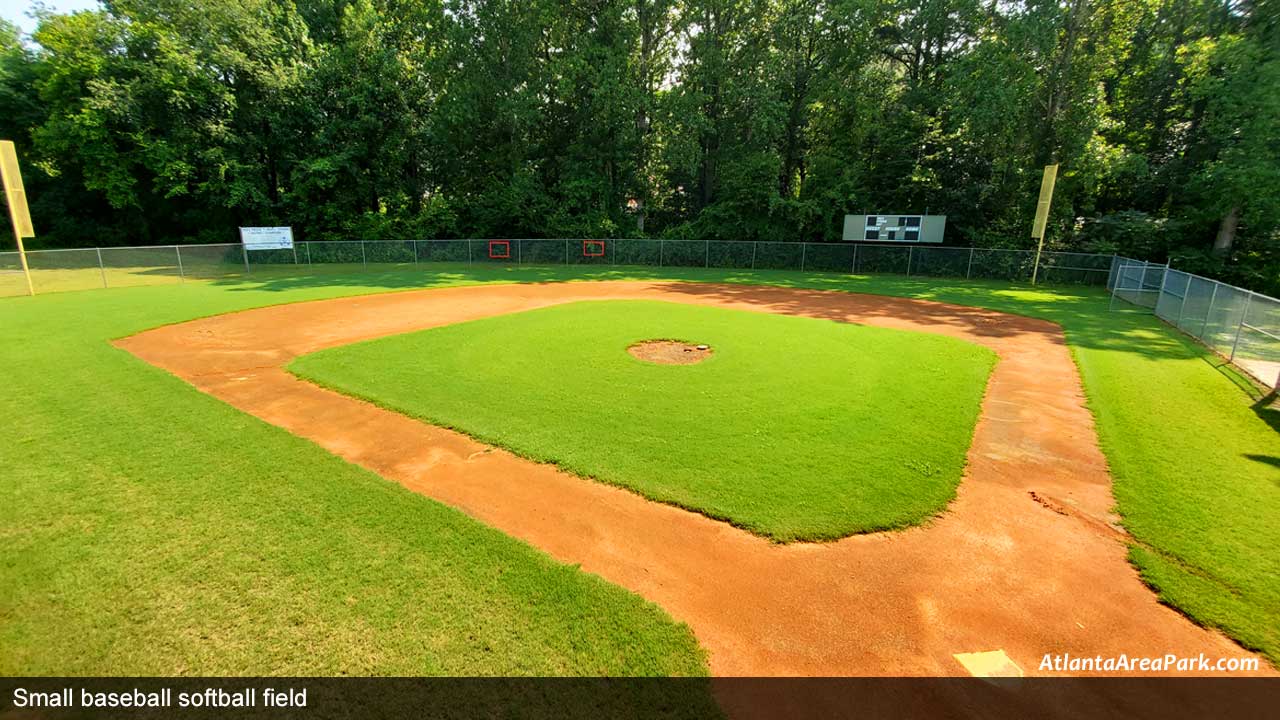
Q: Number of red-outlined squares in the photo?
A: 2